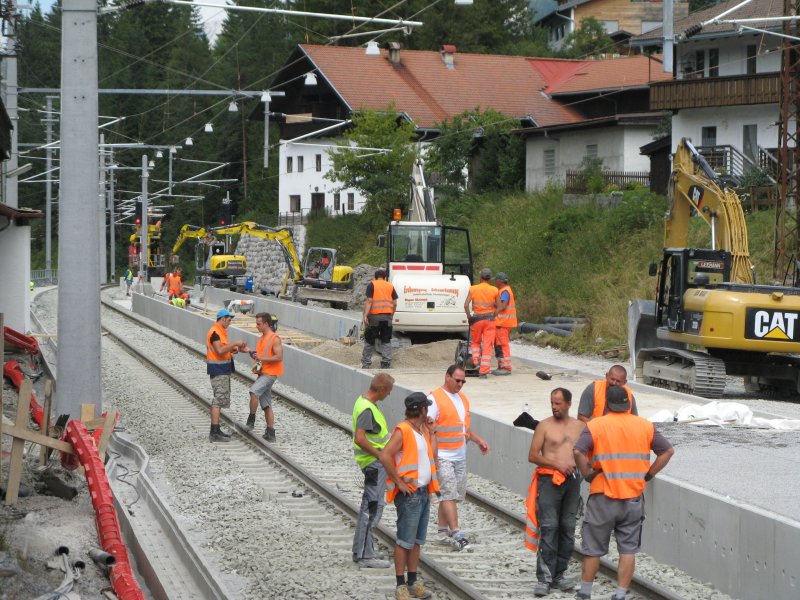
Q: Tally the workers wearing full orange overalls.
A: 2